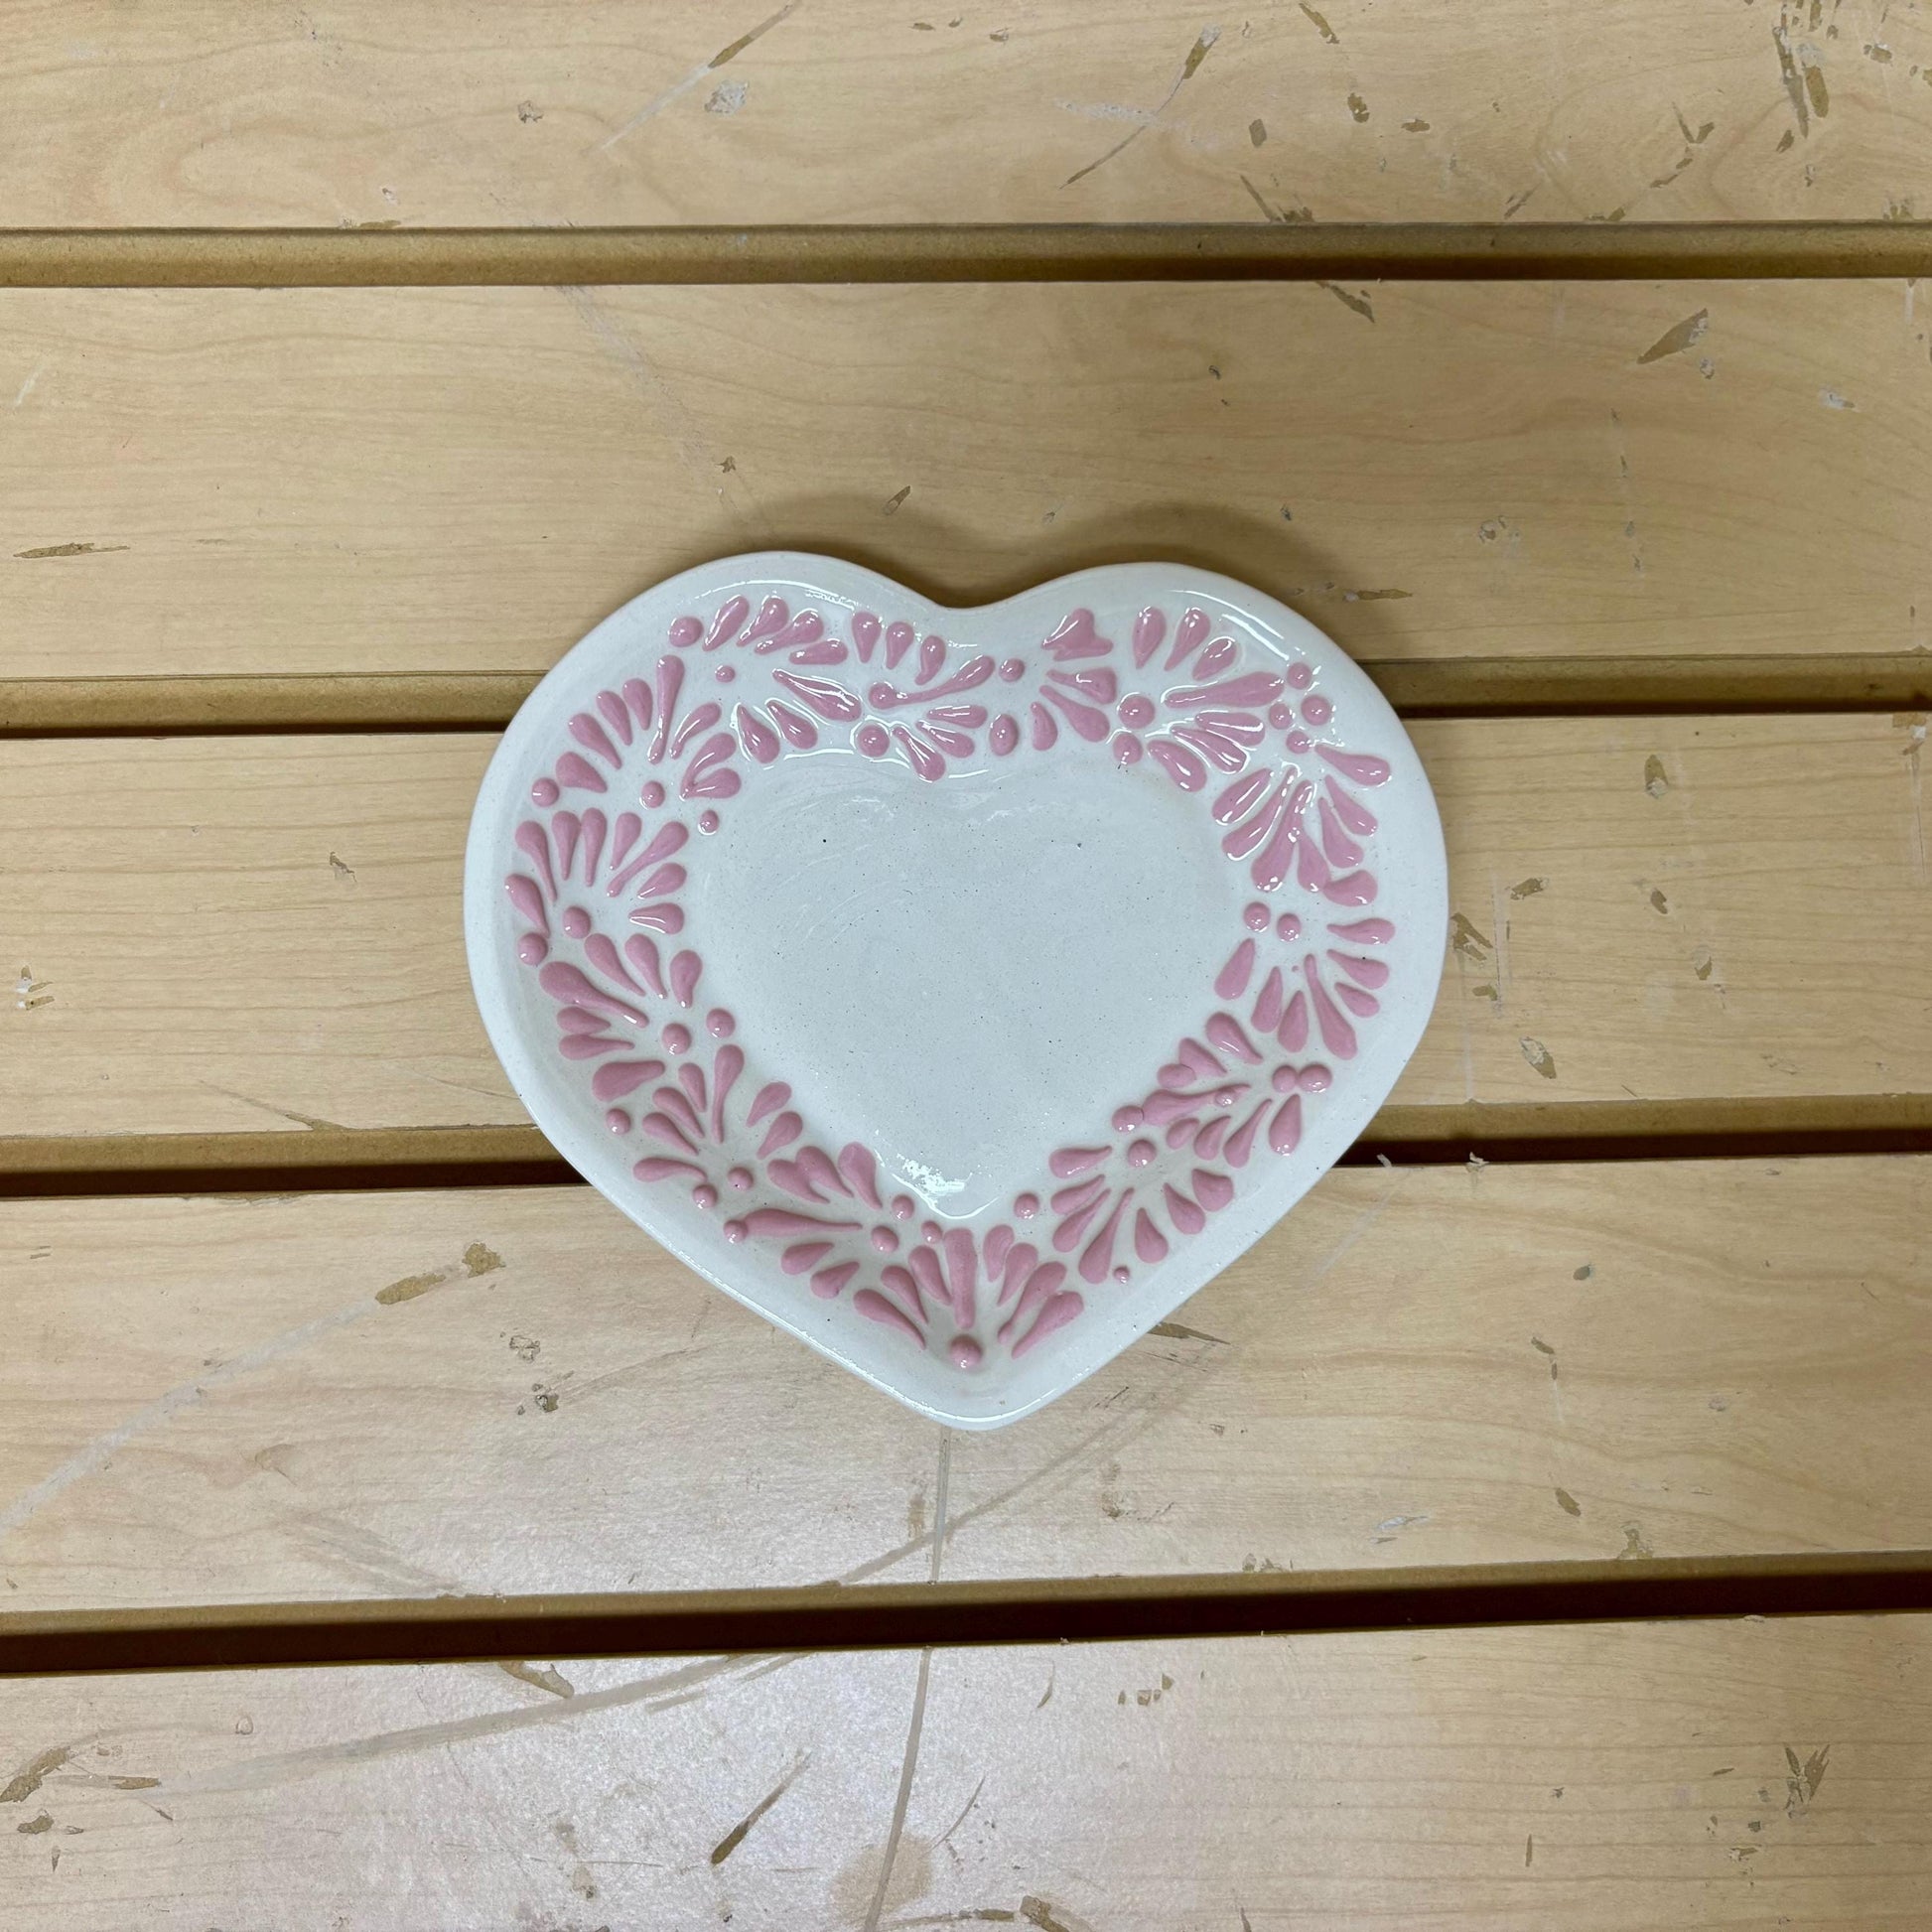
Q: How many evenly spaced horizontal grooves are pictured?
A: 4